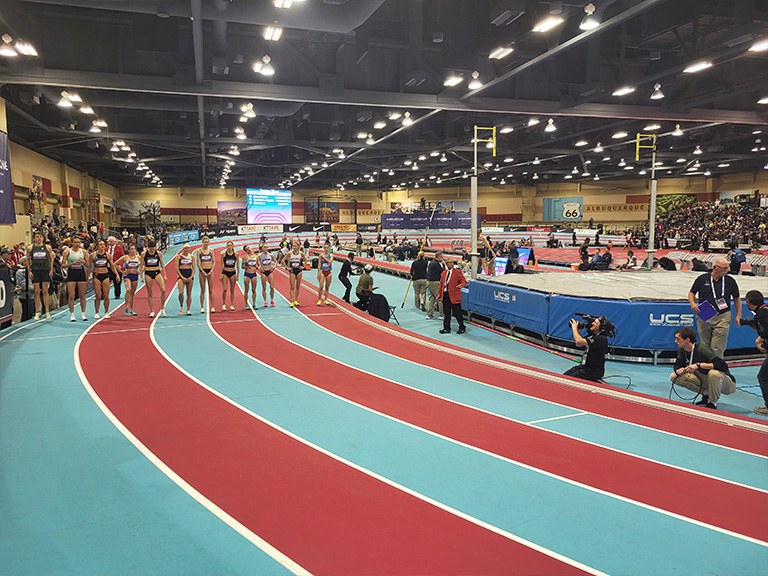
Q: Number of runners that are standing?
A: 12